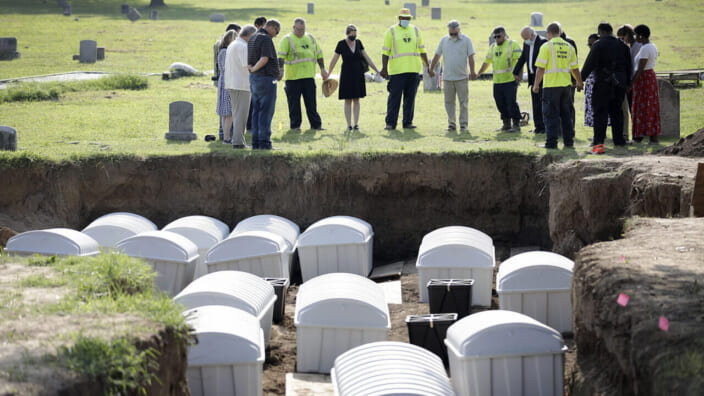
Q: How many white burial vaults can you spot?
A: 14